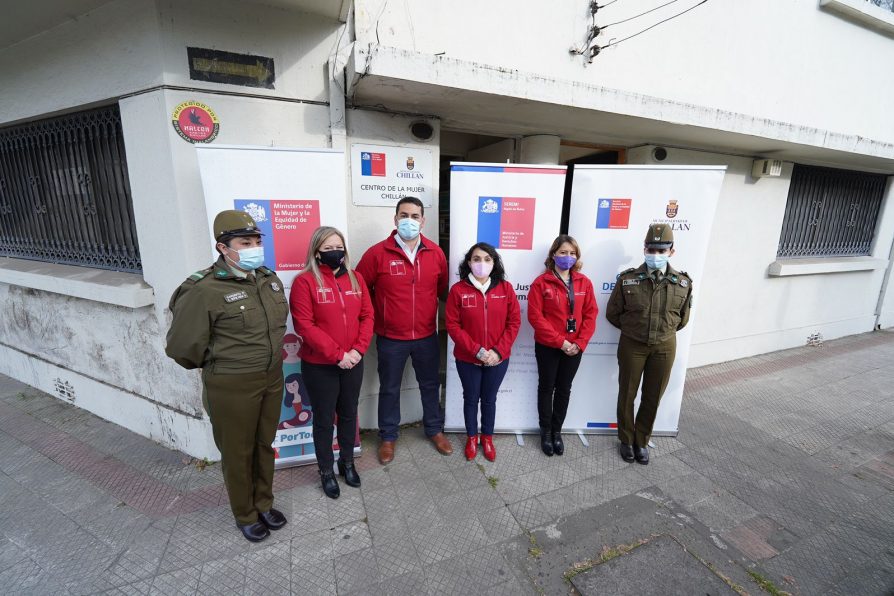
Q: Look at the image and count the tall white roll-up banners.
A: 3